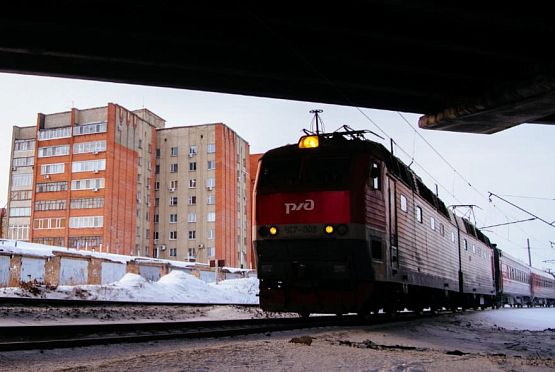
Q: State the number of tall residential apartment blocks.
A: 2